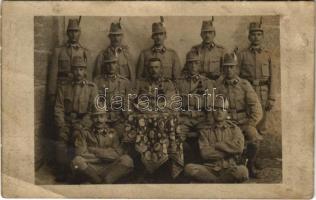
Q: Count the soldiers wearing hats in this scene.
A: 11